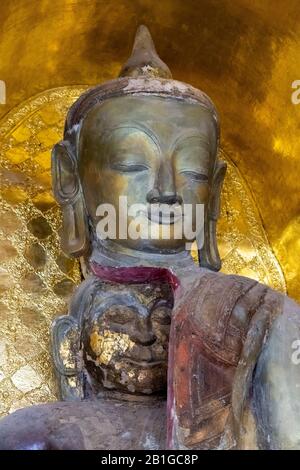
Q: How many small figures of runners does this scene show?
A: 0